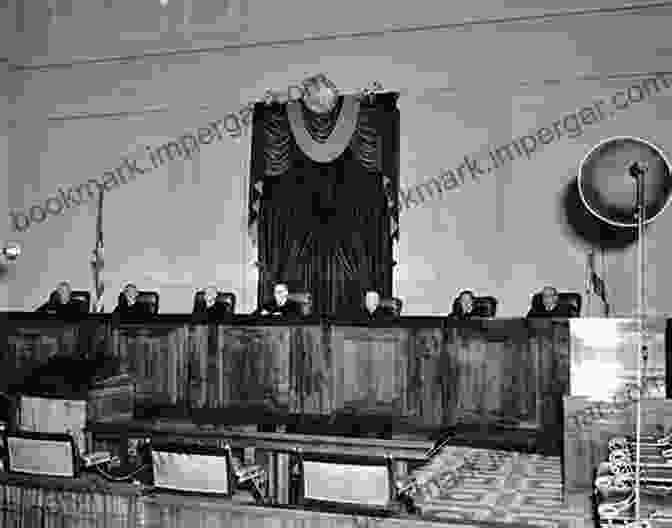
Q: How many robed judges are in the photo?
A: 7